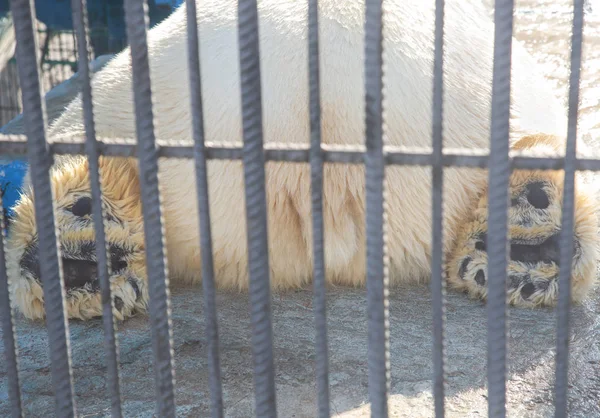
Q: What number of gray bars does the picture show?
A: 12